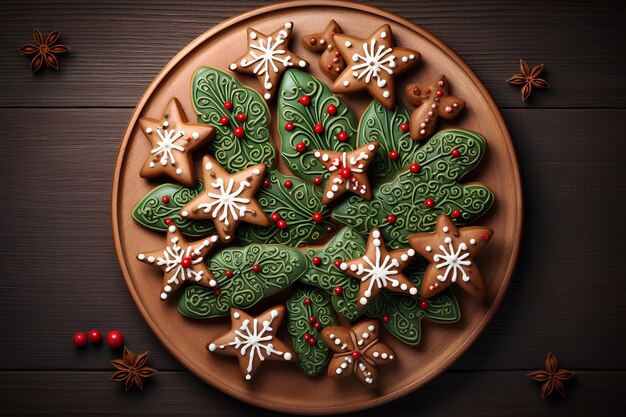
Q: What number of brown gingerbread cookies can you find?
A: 12